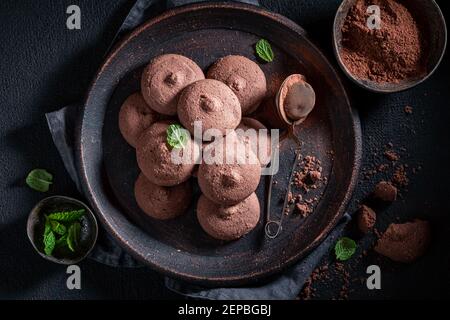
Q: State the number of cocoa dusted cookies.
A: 9